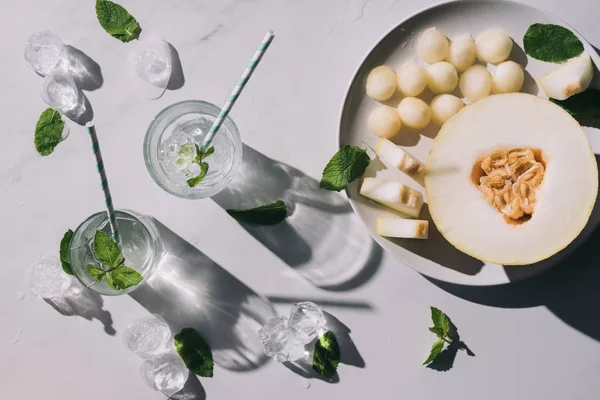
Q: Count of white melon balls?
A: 11